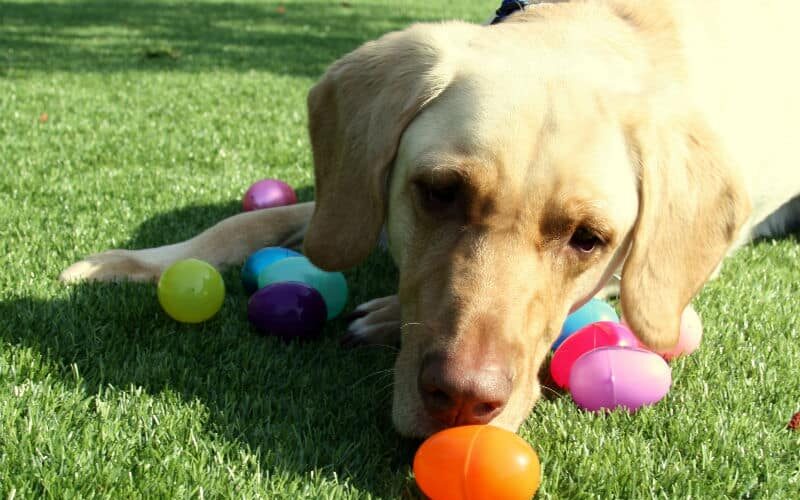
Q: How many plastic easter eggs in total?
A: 10